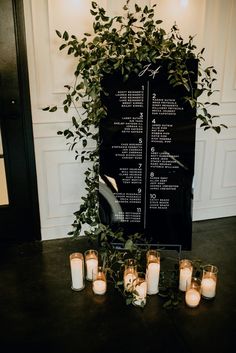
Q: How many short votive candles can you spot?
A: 2